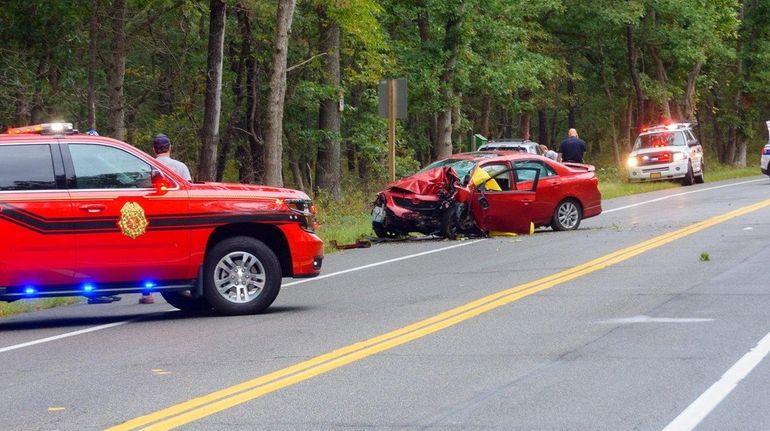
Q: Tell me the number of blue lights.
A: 3